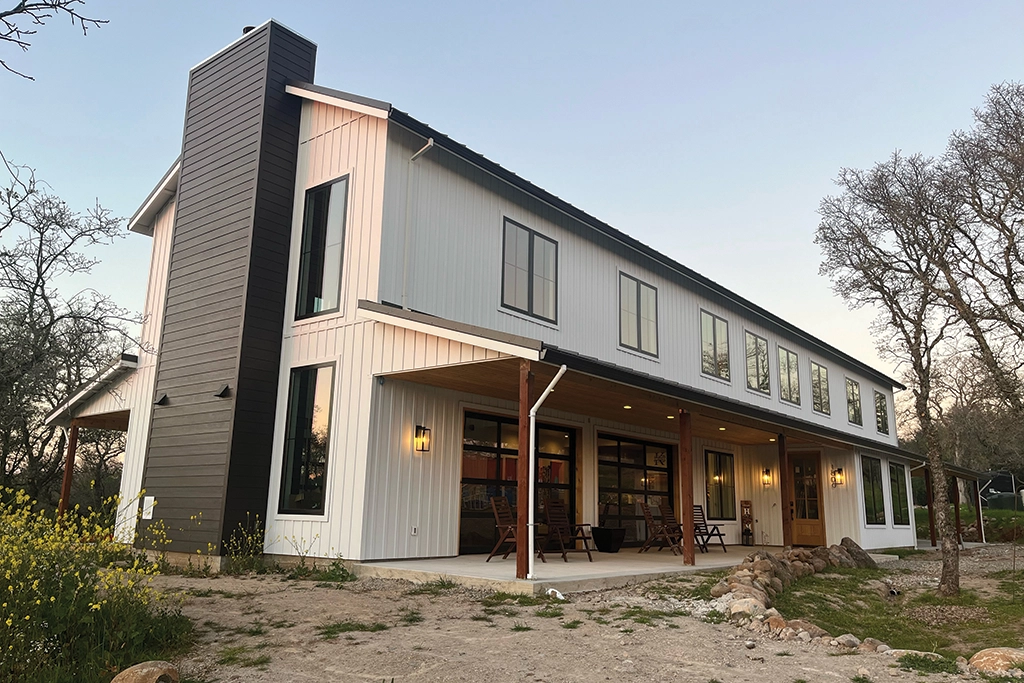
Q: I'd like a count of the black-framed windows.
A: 13